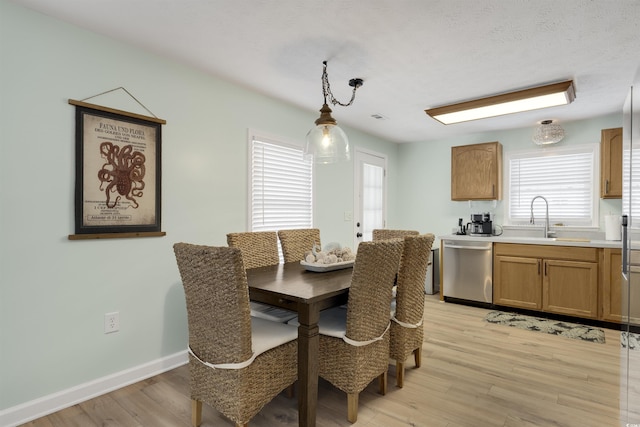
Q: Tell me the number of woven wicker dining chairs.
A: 6